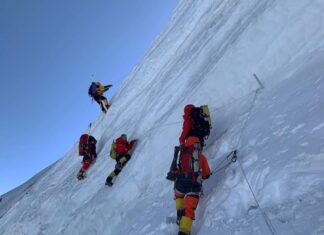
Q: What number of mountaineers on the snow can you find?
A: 5